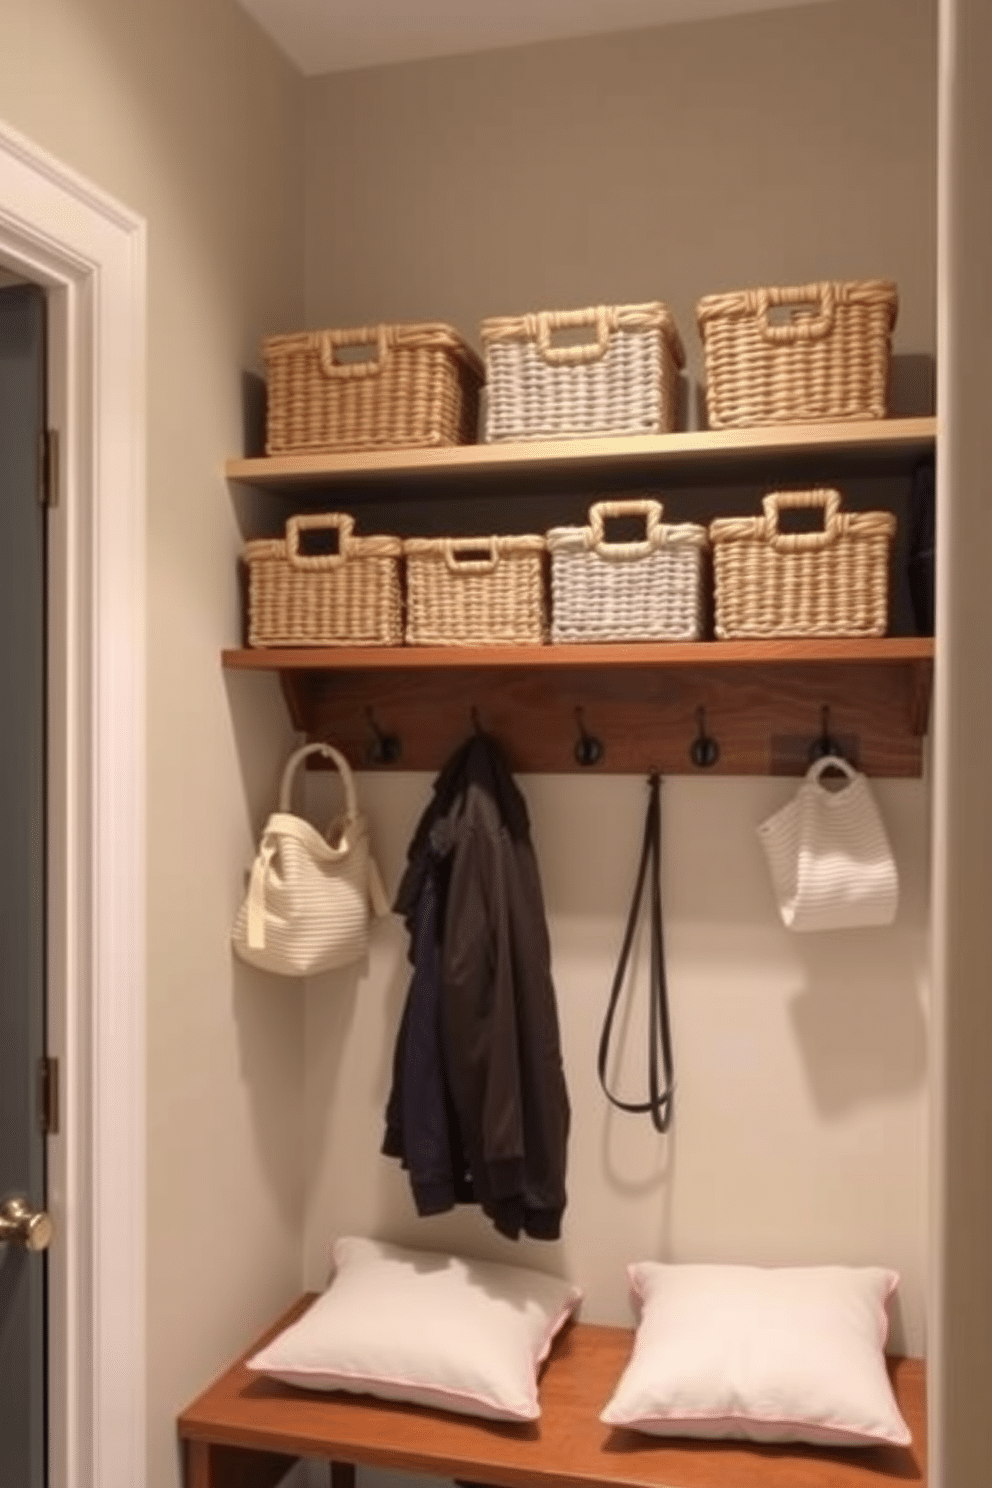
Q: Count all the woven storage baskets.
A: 7